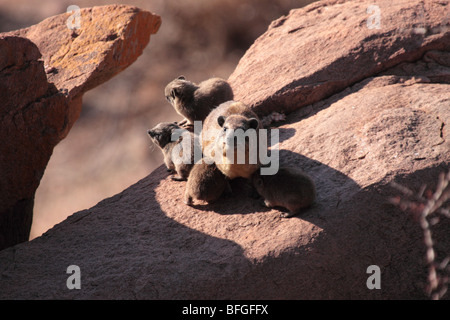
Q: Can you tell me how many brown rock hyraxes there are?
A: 5